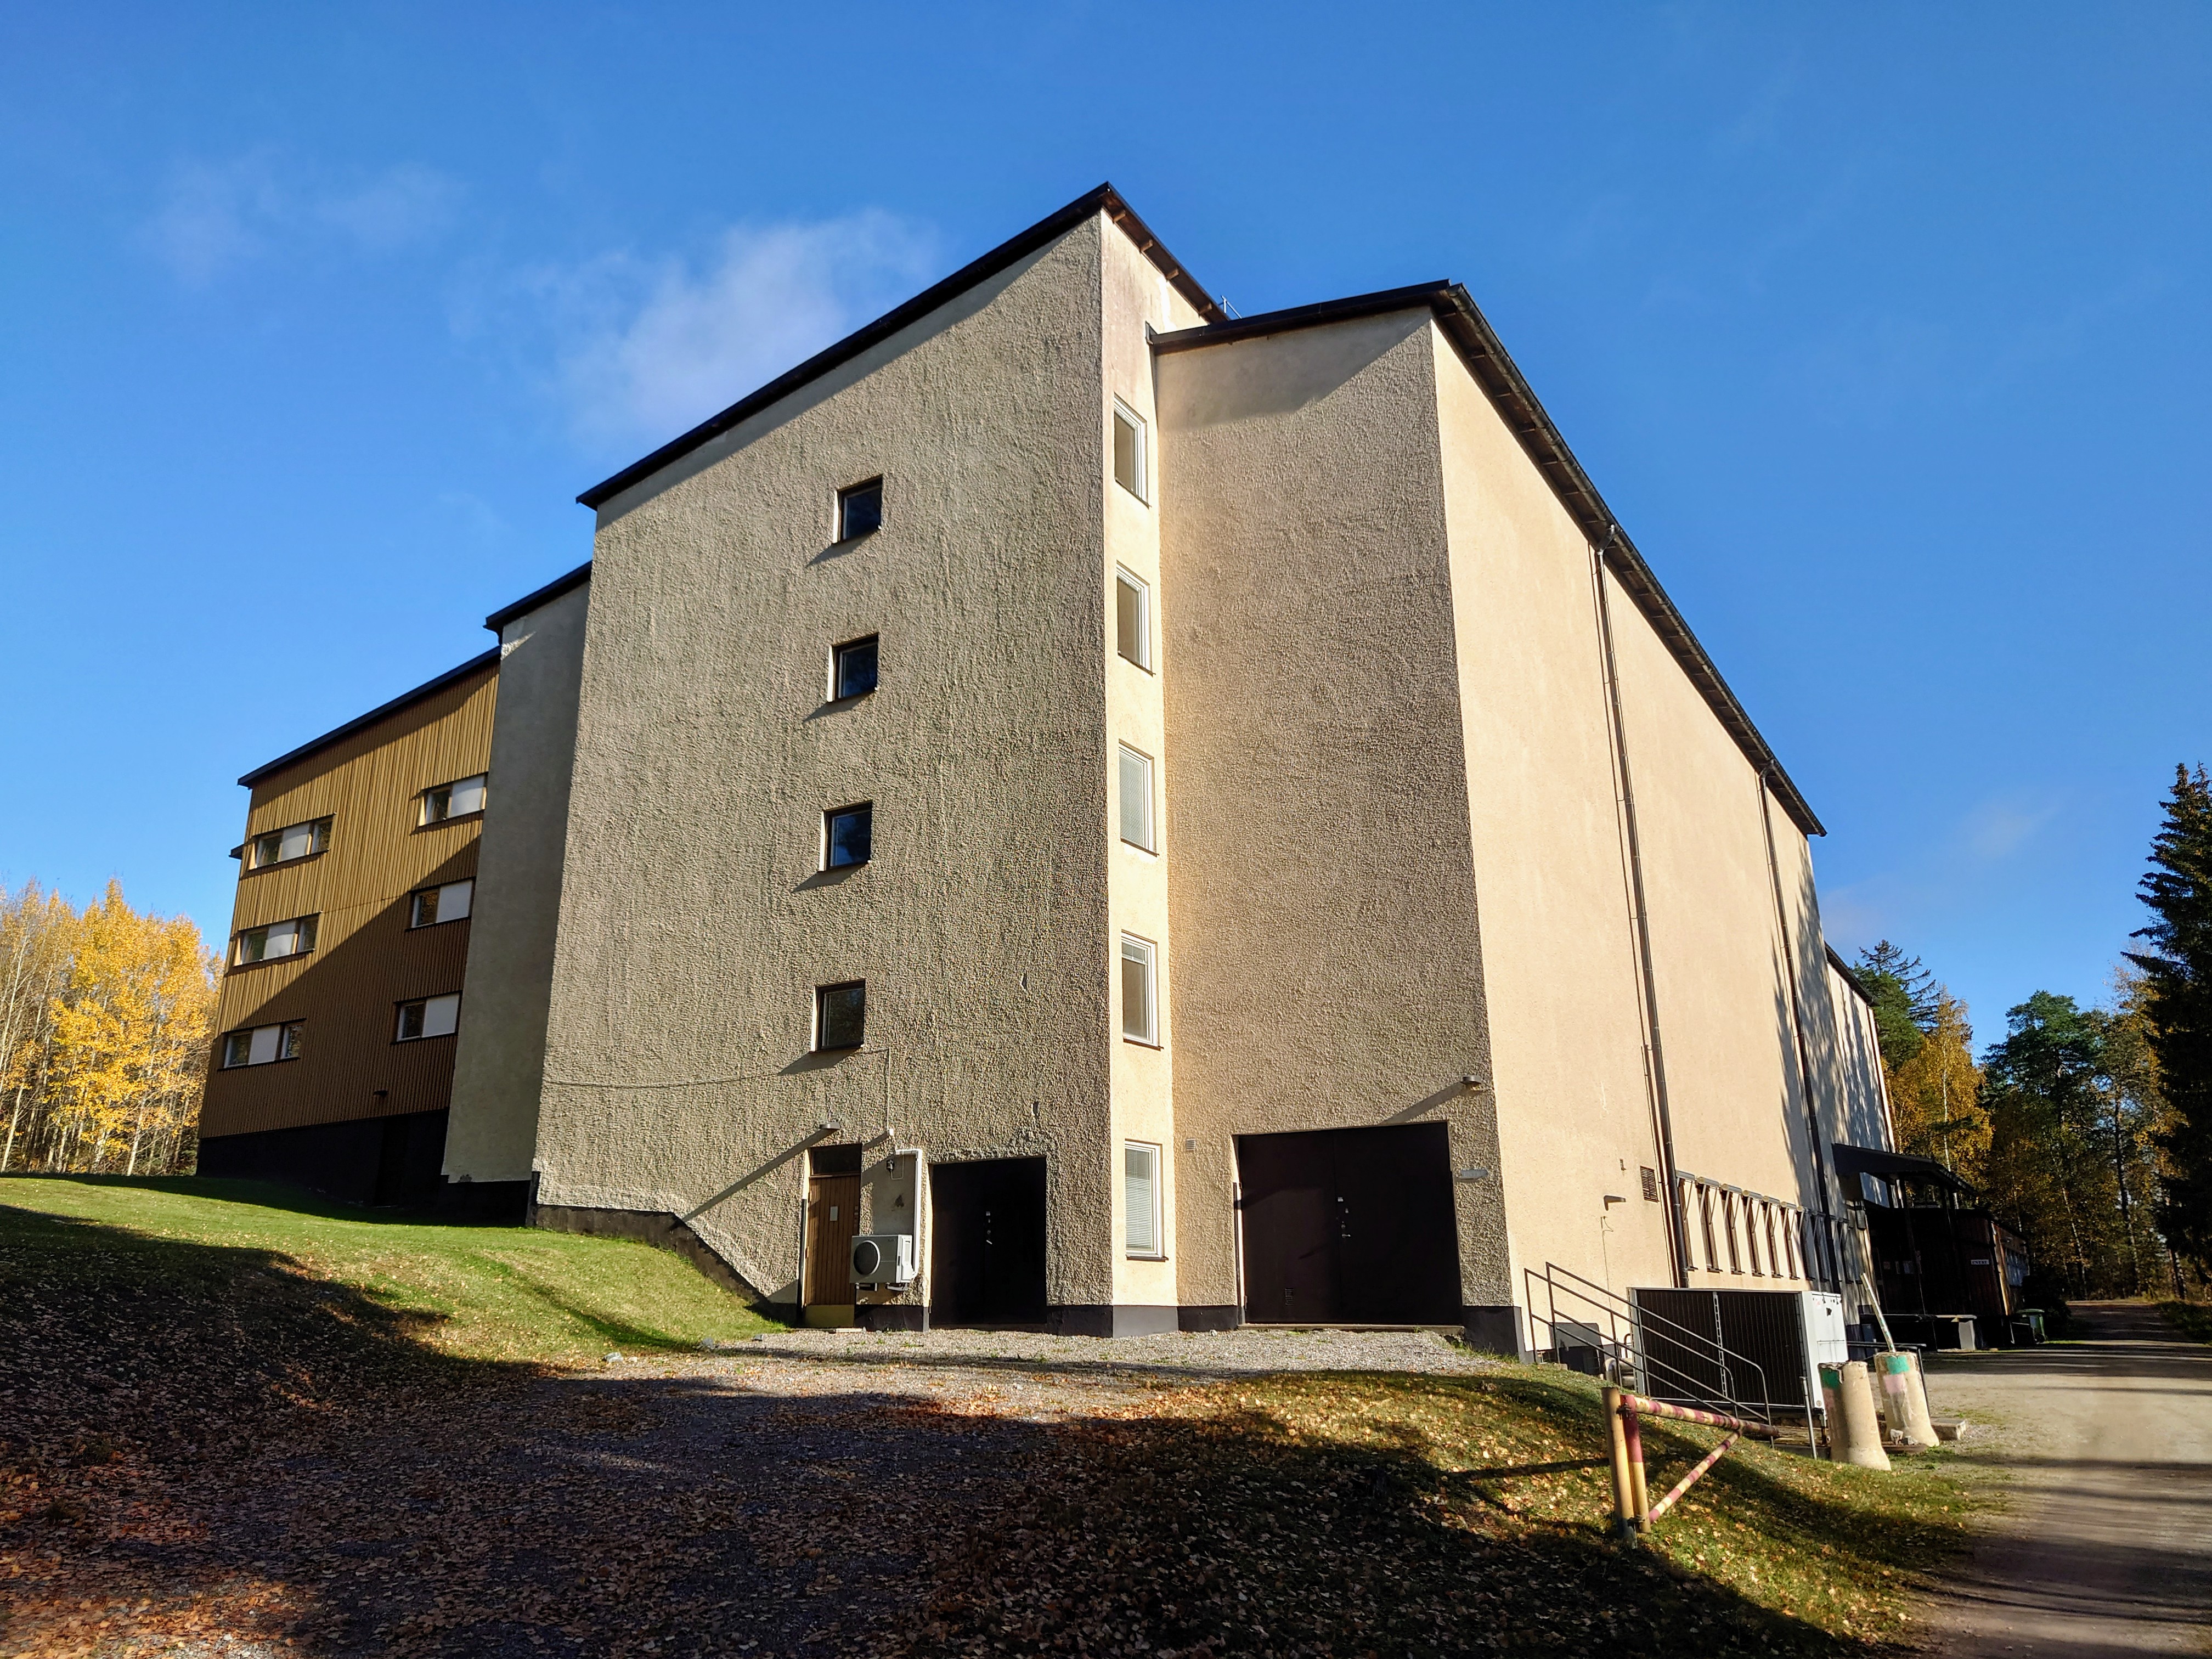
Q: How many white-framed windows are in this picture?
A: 5